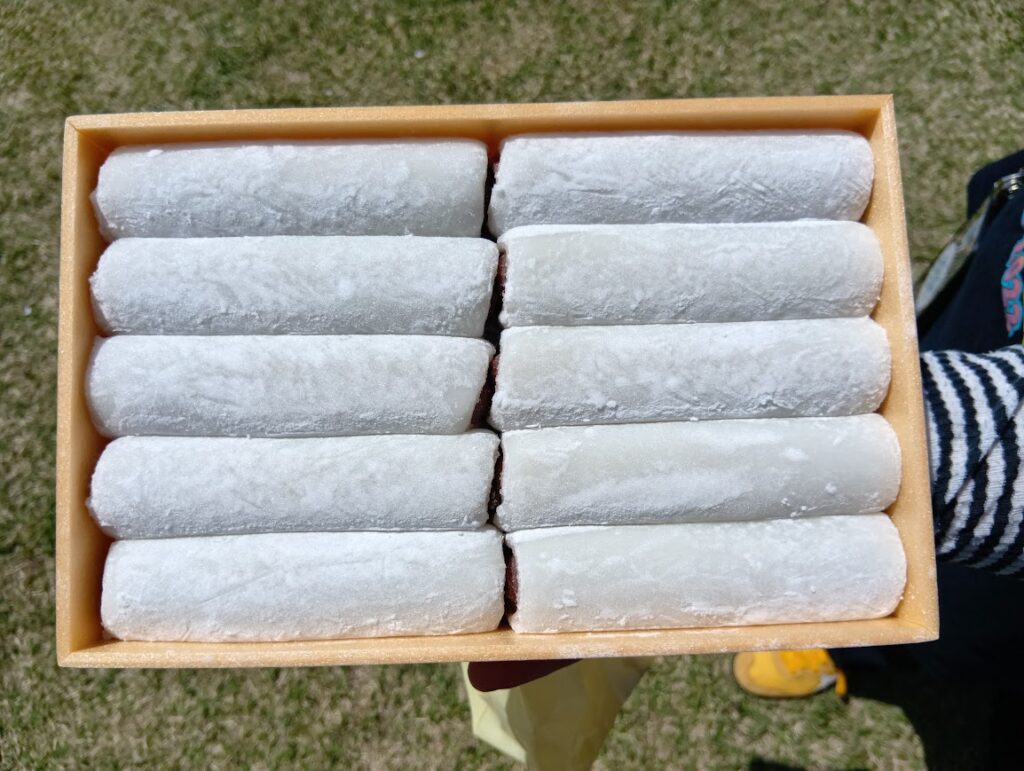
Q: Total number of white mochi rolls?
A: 10